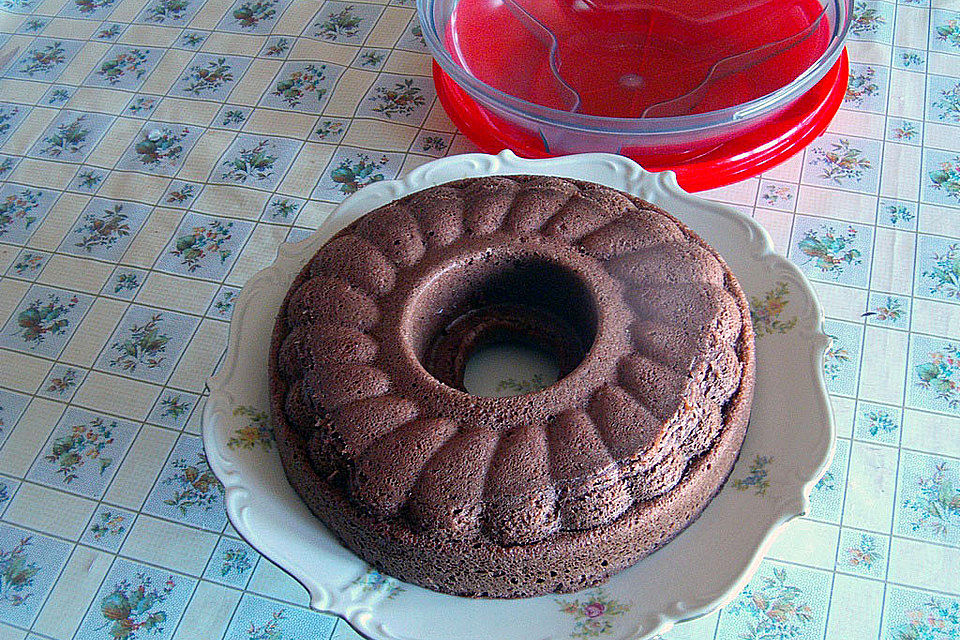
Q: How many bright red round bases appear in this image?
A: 1